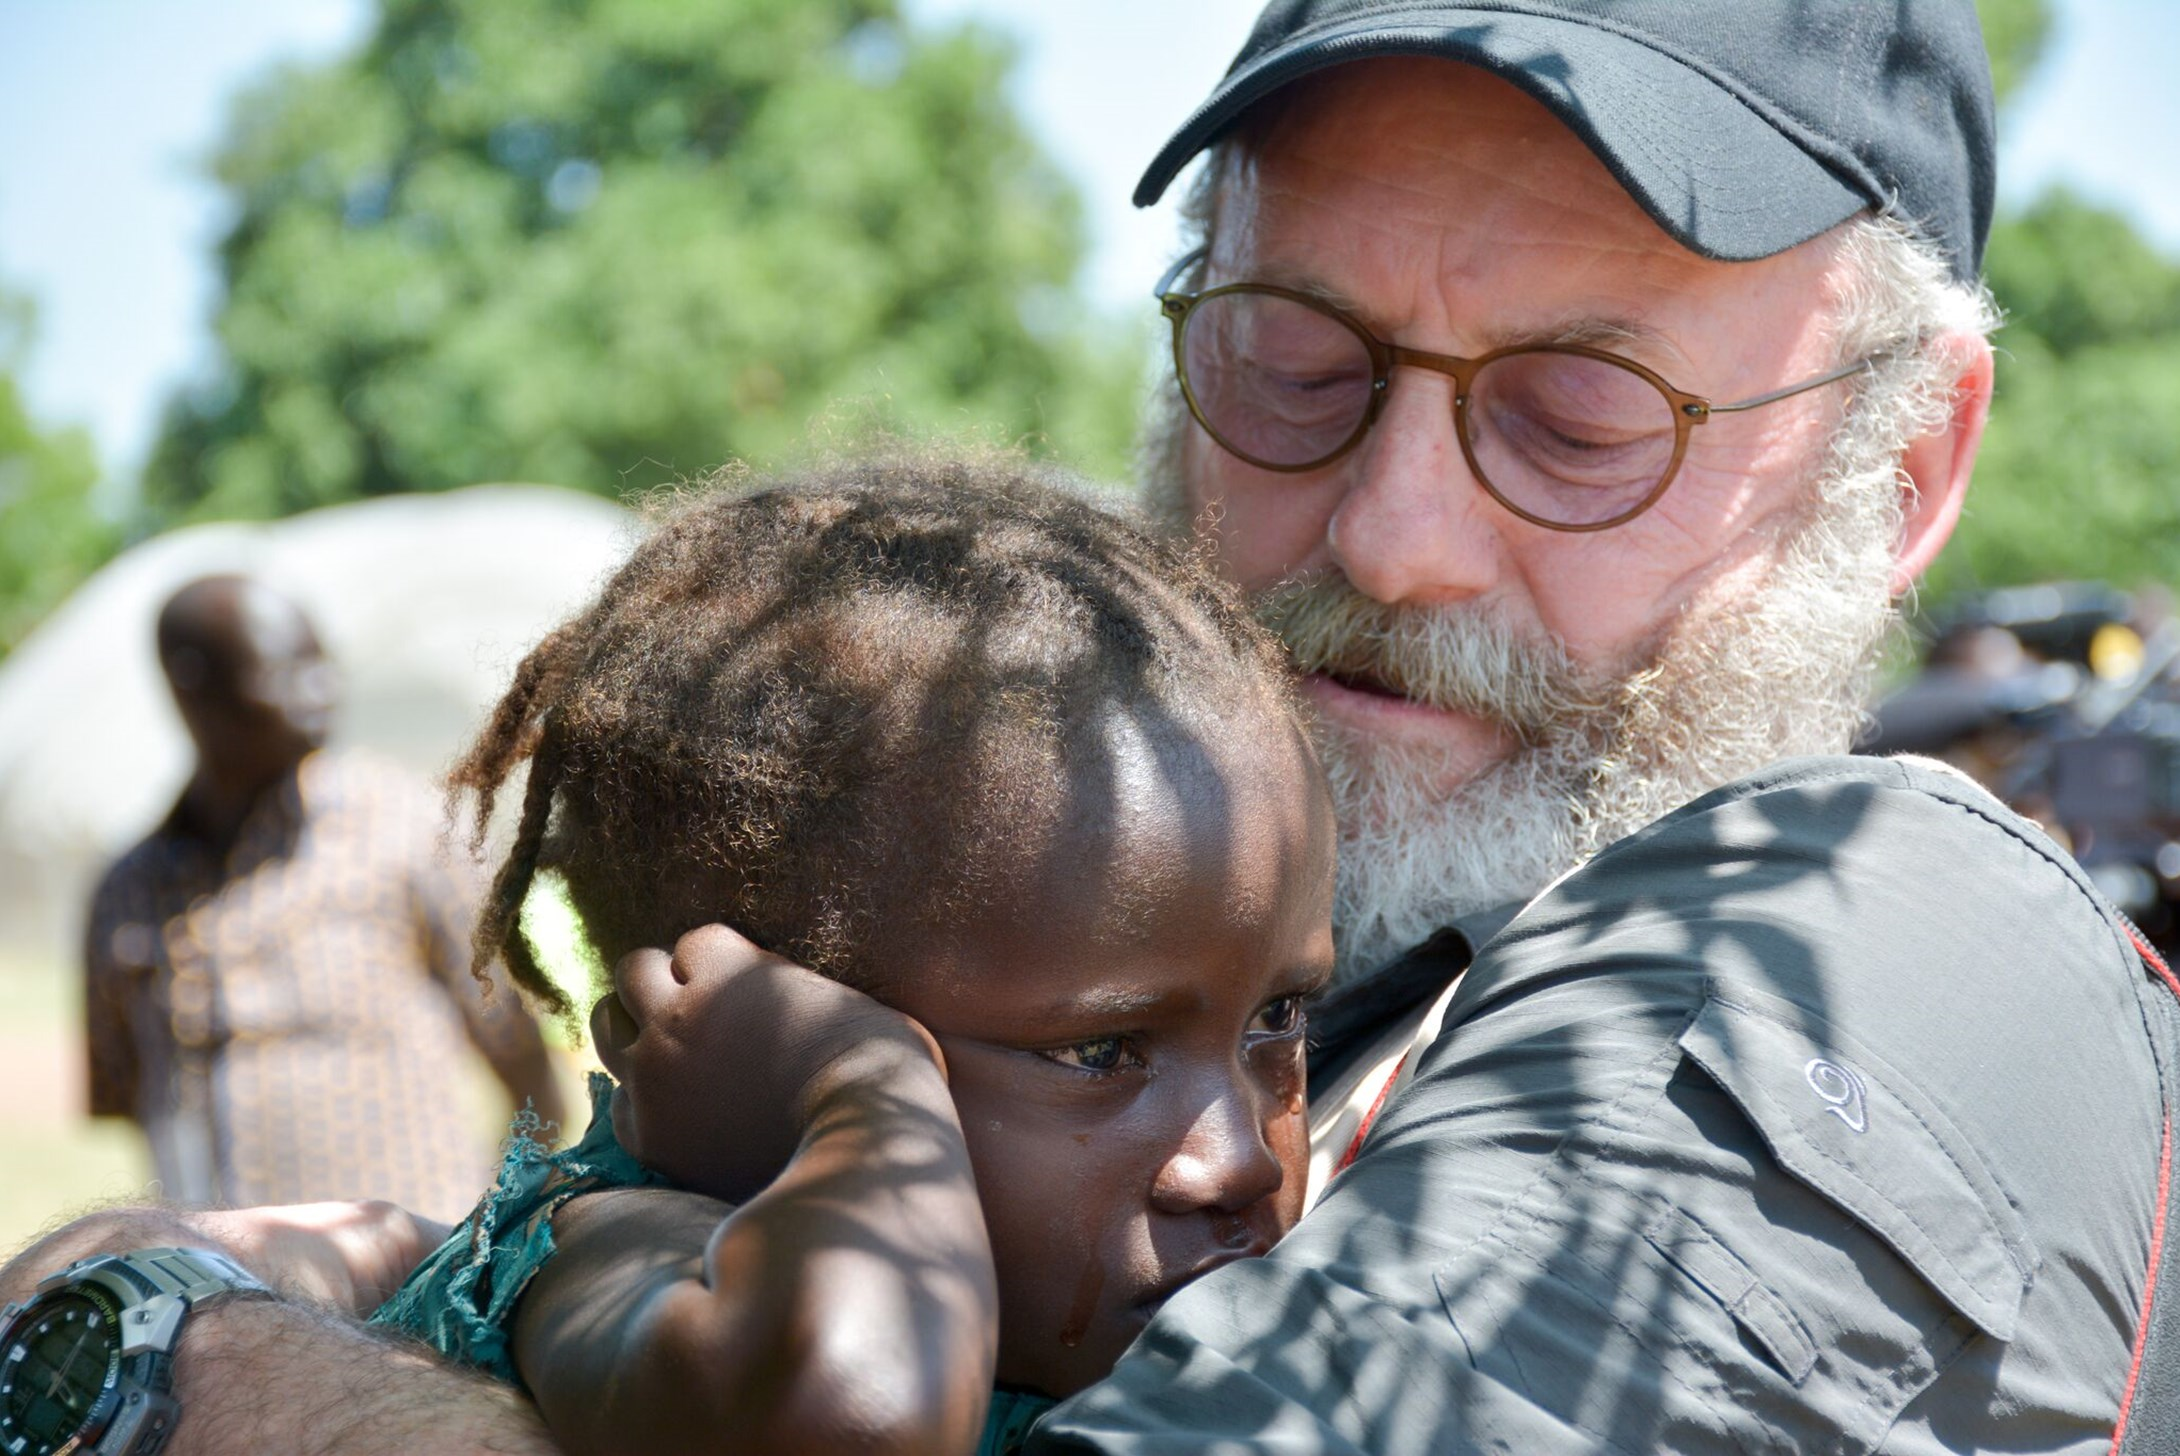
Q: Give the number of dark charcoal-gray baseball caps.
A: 1